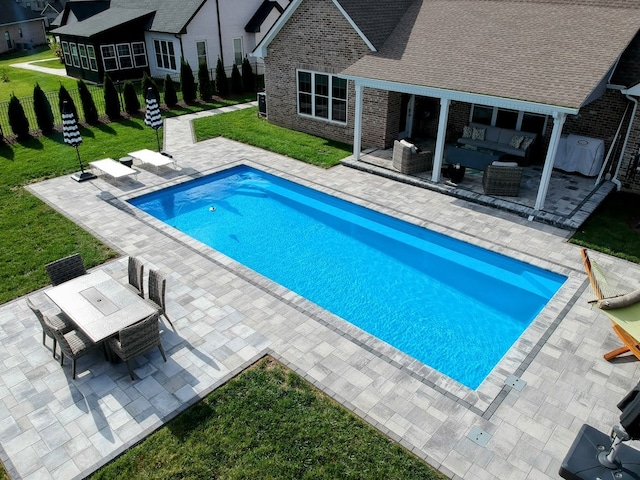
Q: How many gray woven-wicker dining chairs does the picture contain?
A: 6